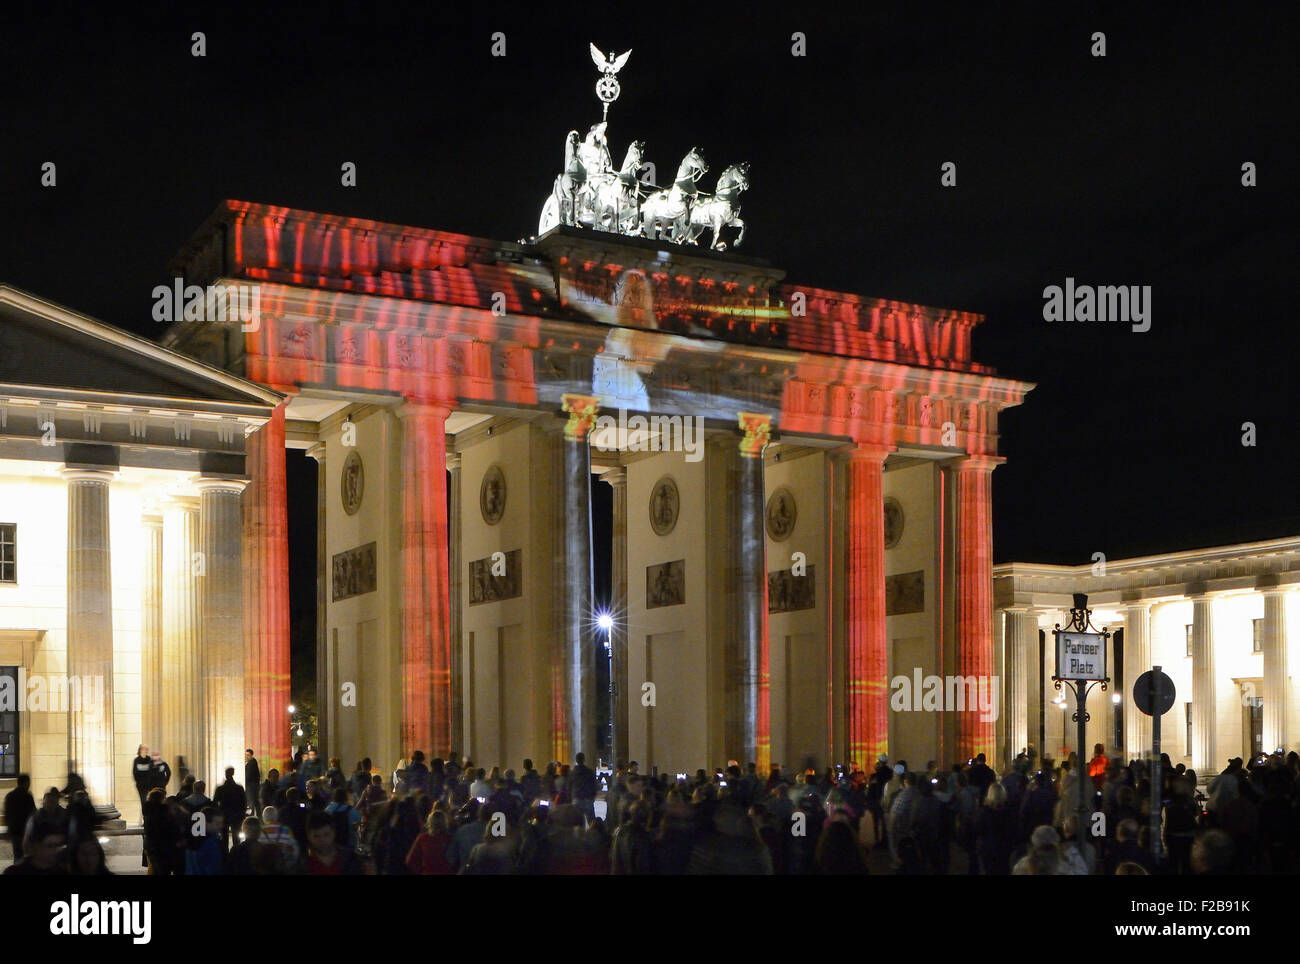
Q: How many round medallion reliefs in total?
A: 5